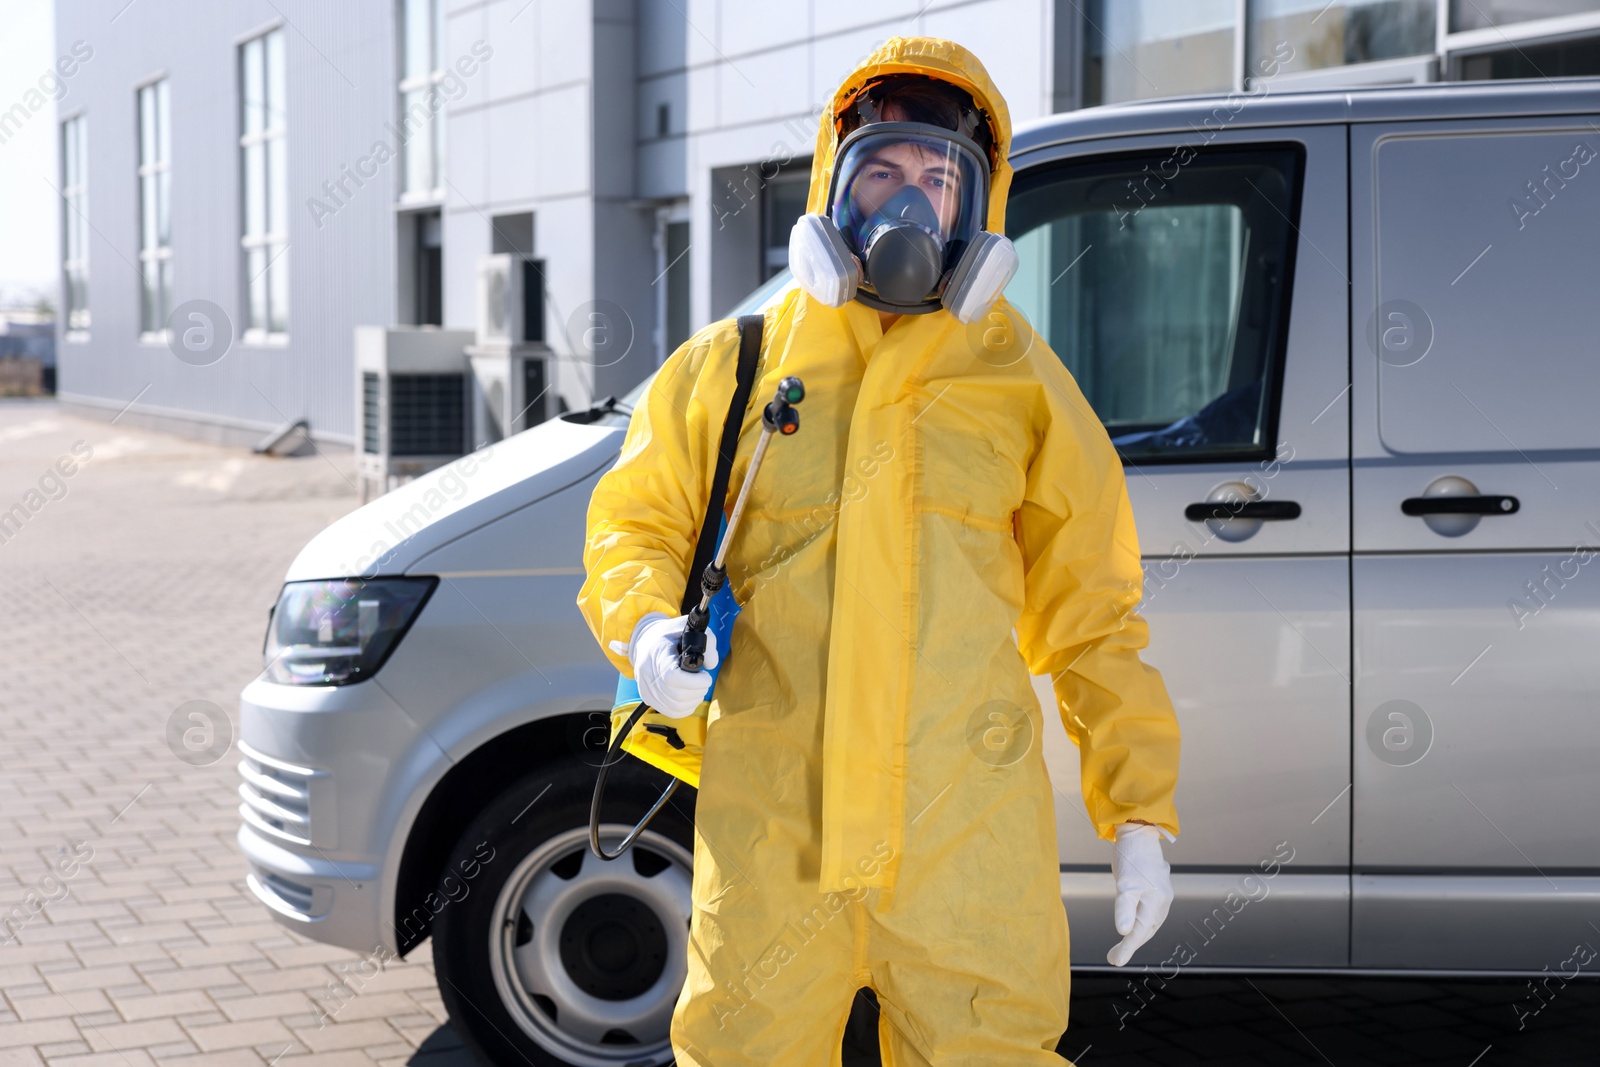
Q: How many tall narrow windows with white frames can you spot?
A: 4